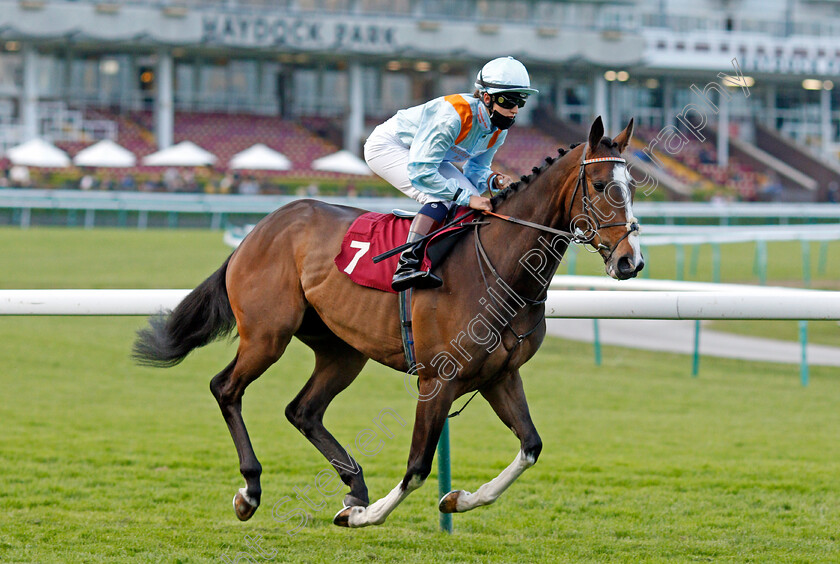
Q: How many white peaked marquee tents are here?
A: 5